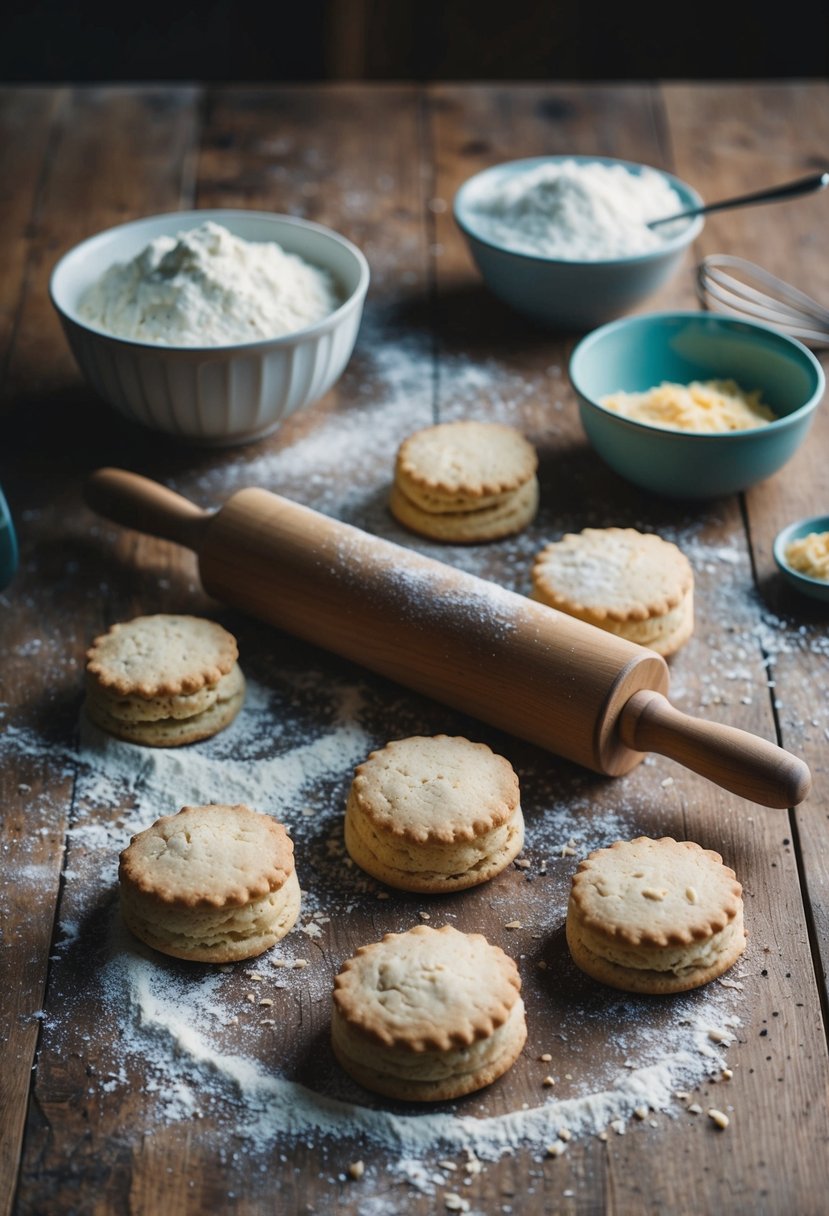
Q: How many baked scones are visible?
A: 7